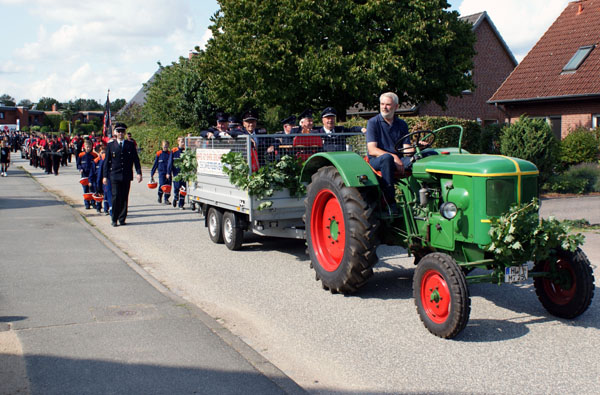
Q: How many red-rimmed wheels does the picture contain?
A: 3